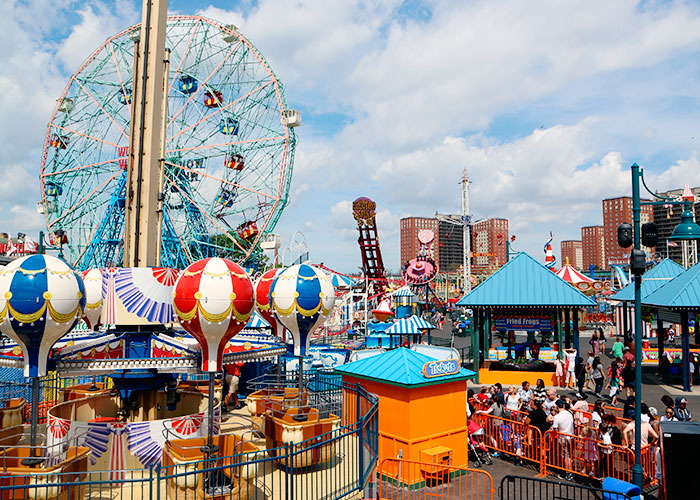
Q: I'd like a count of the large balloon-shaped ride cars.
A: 5